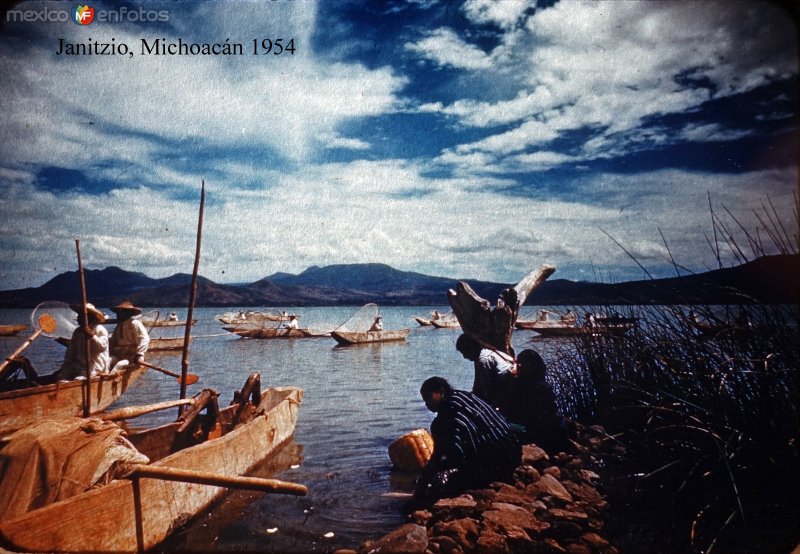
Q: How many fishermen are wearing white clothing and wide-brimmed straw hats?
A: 2